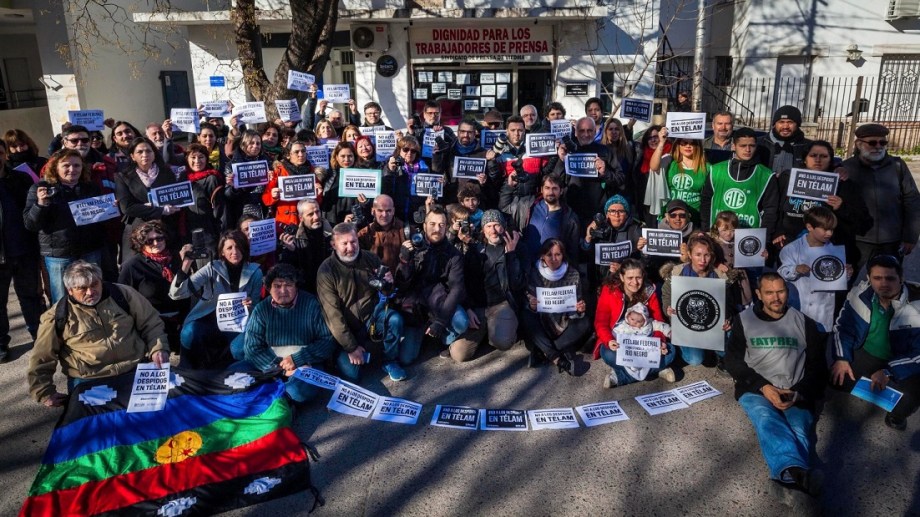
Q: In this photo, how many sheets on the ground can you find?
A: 9